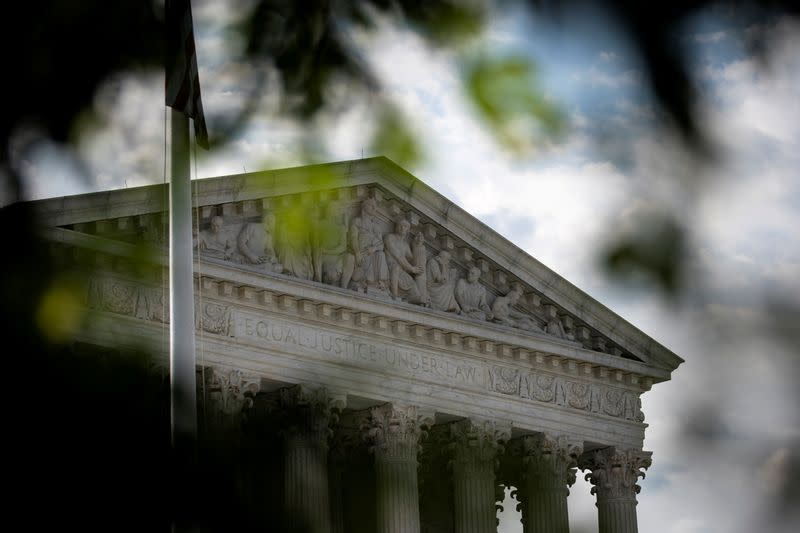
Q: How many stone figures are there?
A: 9